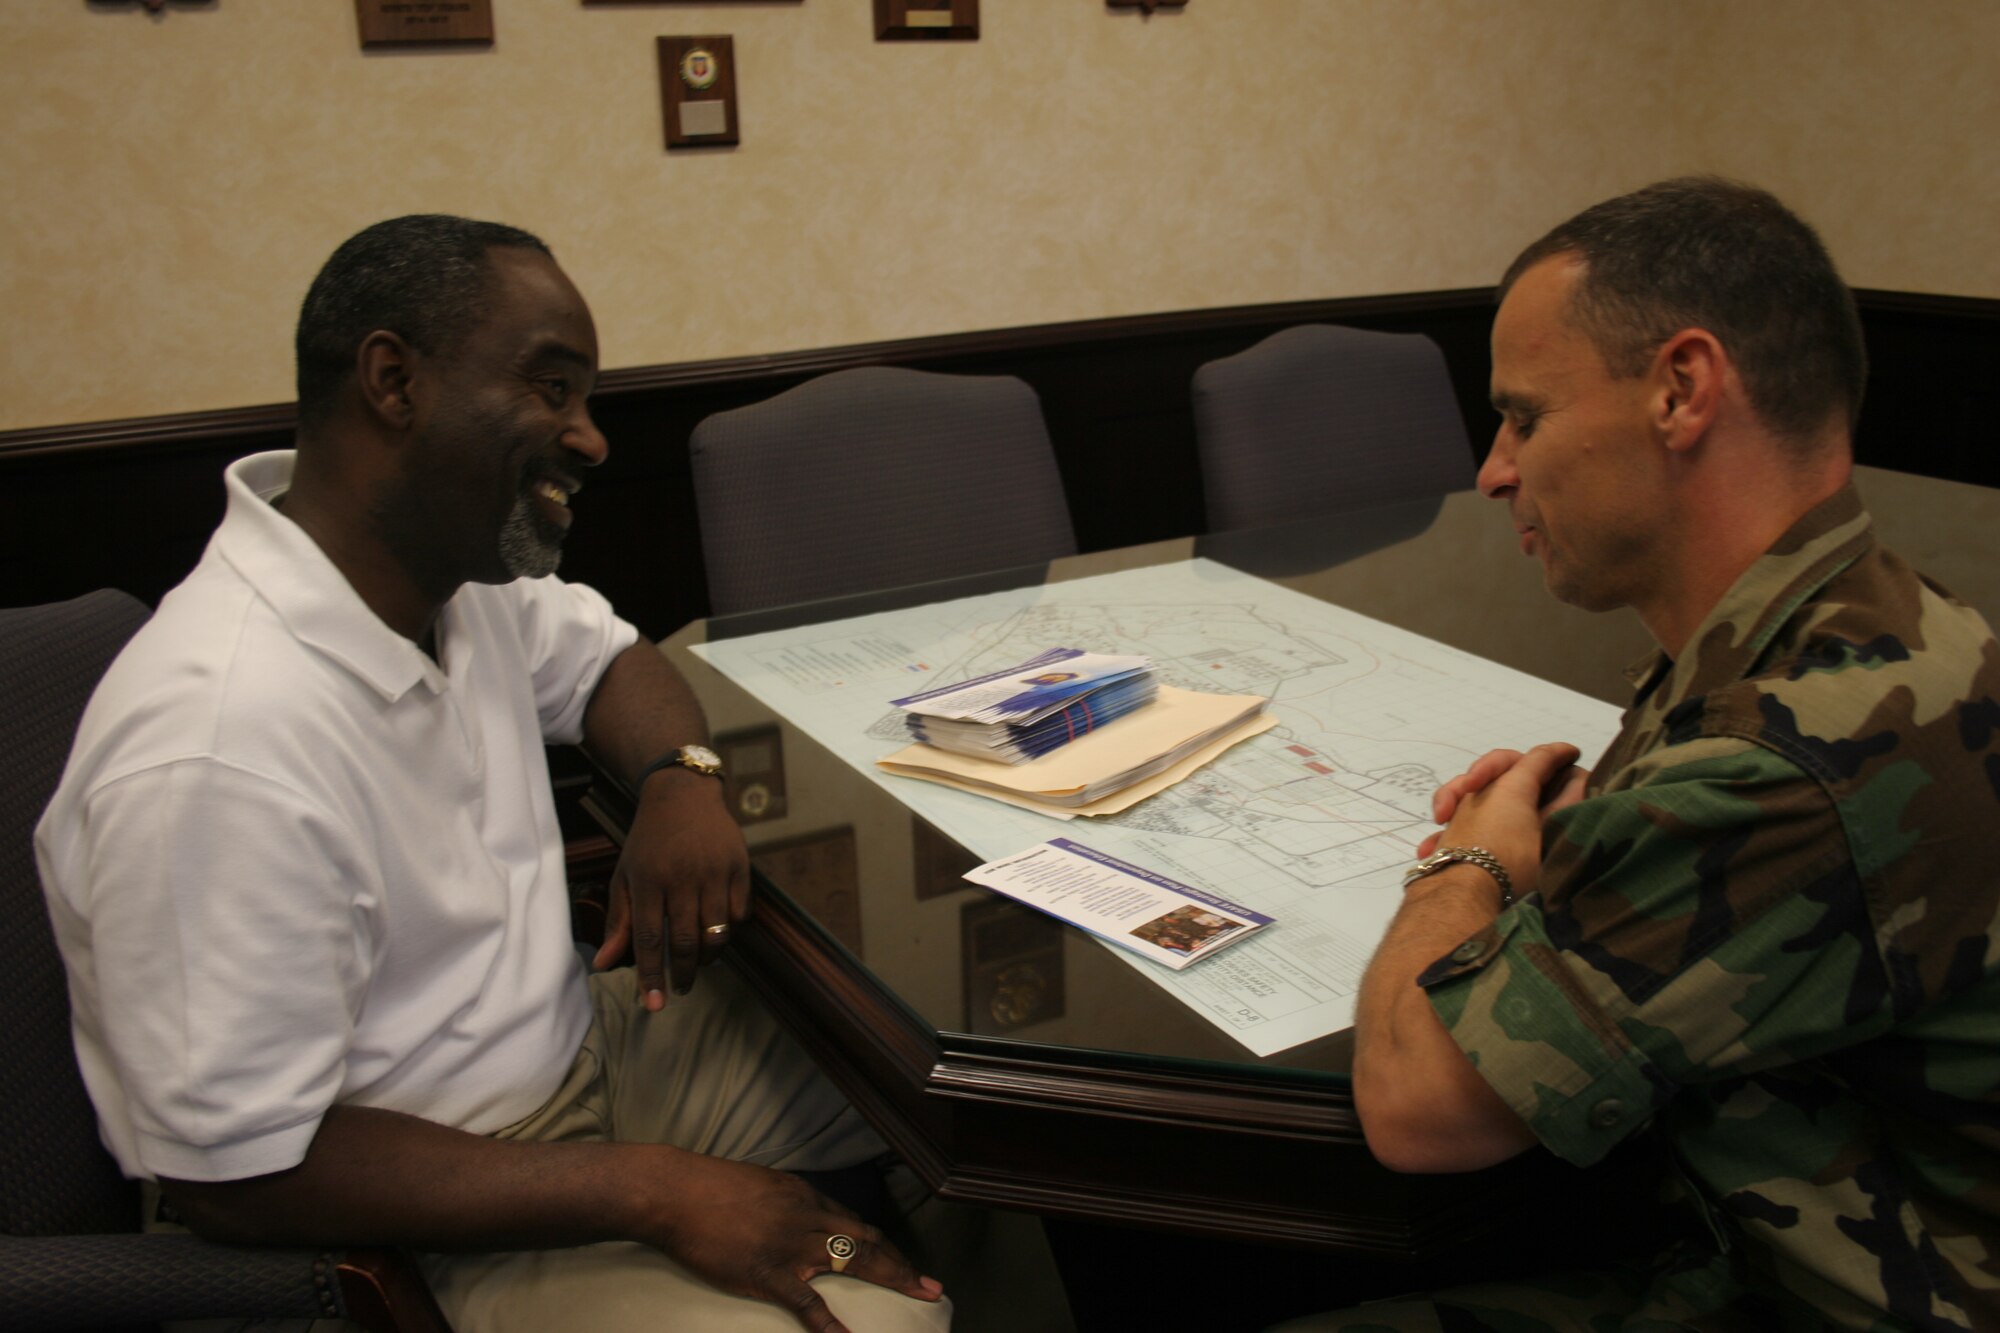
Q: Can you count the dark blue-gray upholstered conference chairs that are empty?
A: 2